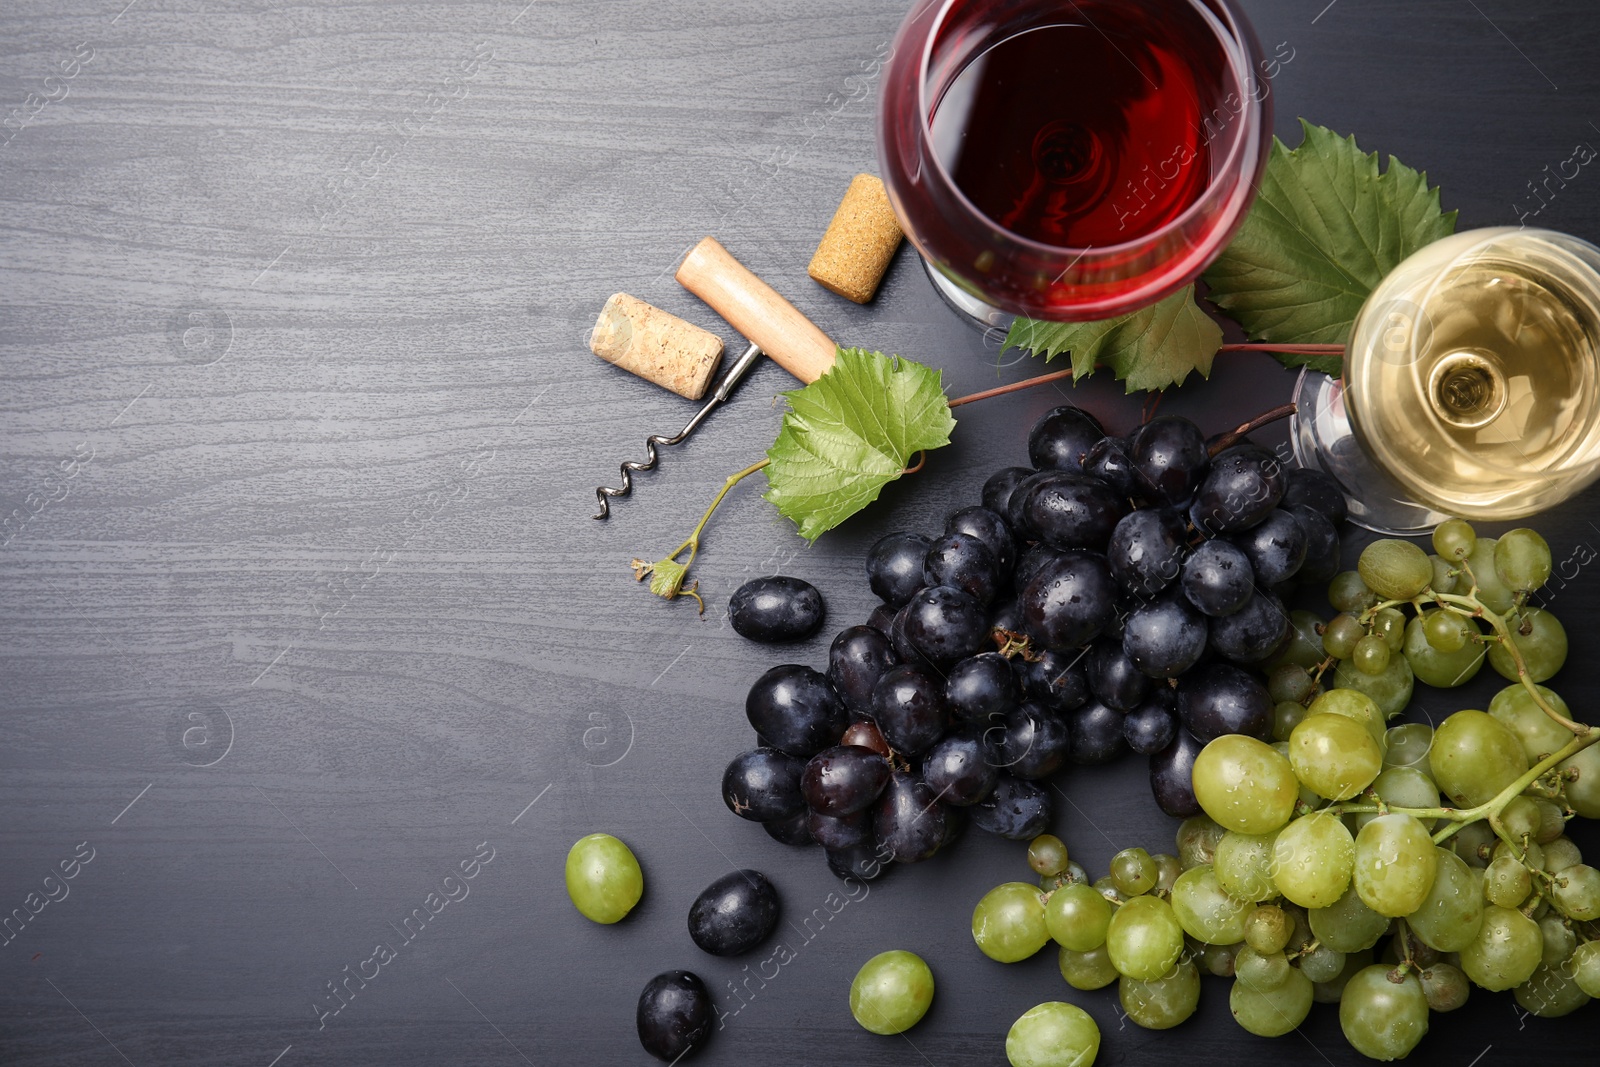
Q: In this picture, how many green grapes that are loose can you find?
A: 3